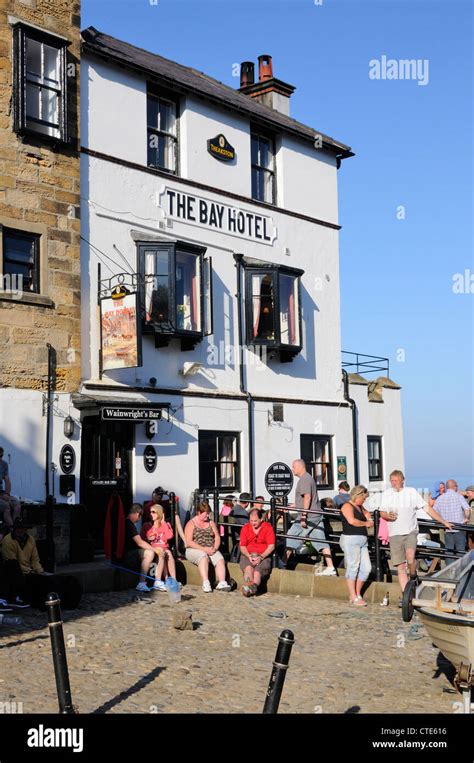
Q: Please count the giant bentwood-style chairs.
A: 0